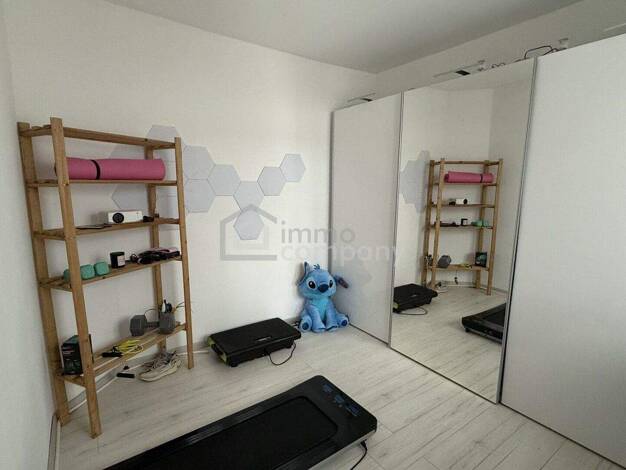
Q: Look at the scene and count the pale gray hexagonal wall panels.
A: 12